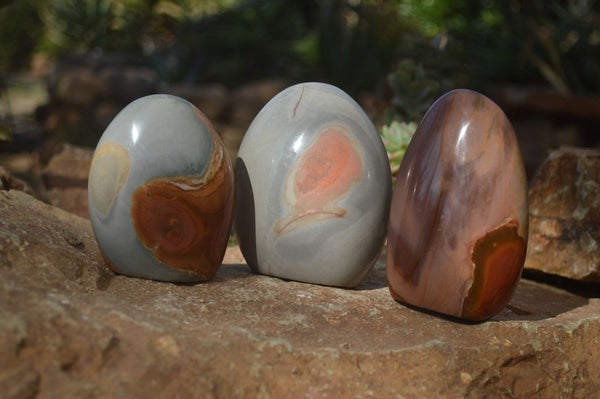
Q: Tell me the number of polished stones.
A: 3